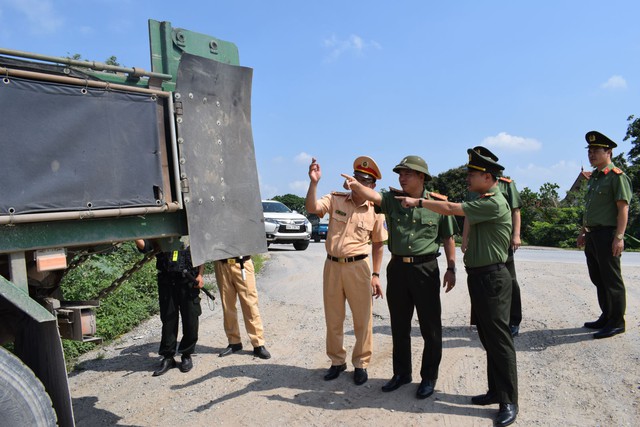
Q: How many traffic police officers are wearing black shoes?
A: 2